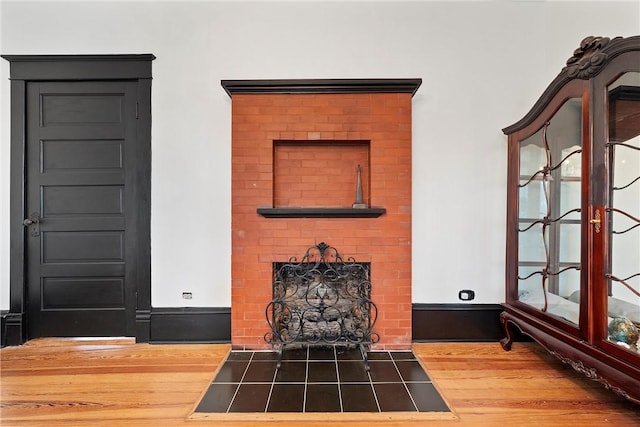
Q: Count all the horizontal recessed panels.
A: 5